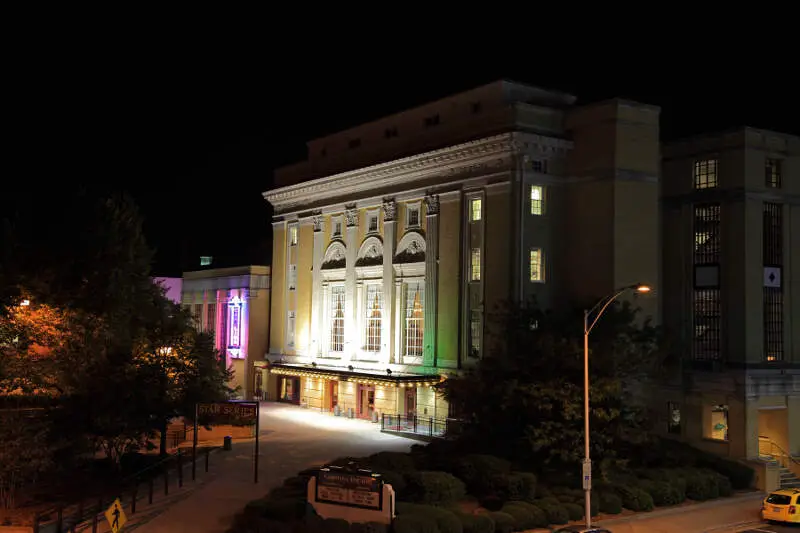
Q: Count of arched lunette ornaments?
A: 3